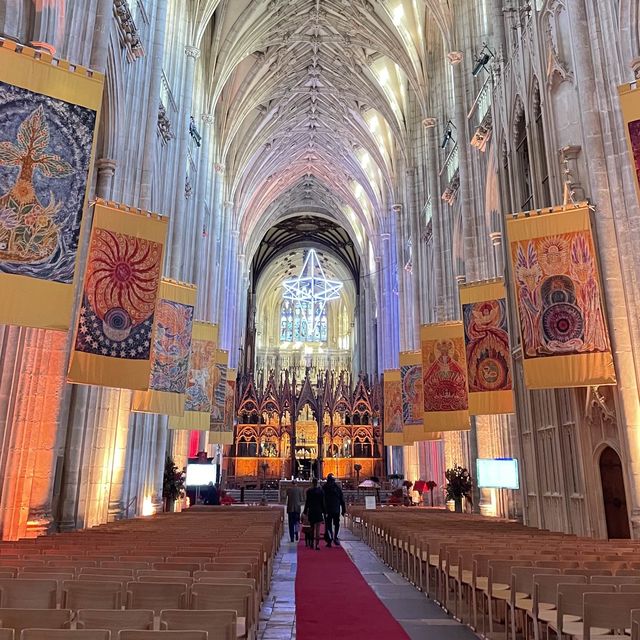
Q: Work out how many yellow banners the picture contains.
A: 12